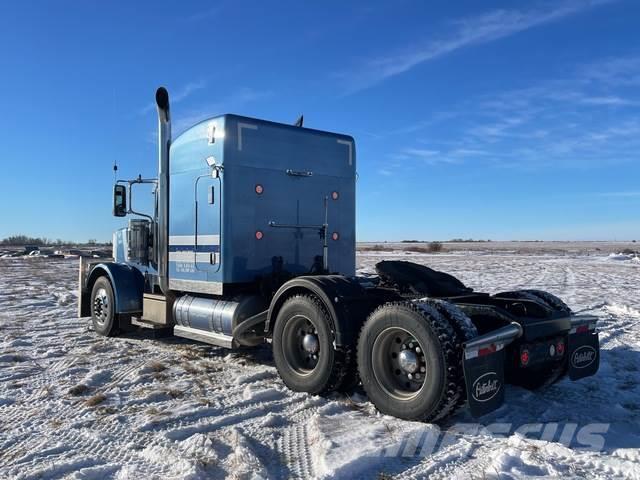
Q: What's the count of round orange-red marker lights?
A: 4